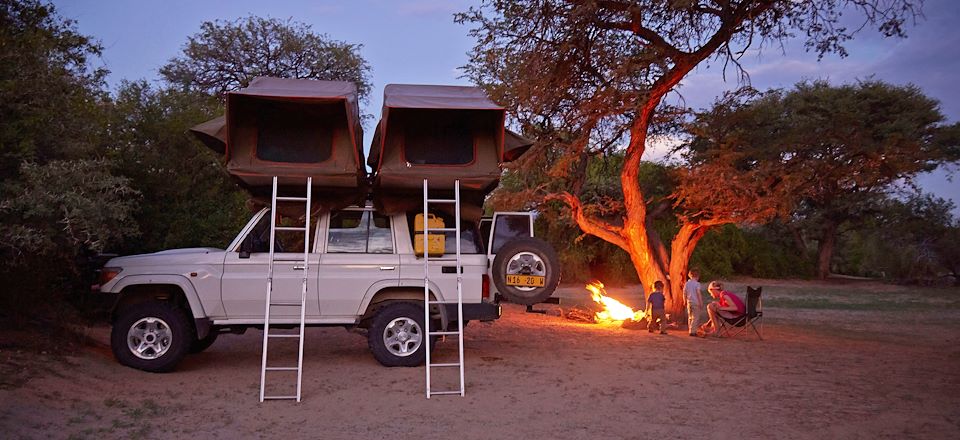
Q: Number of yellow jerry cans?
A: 1